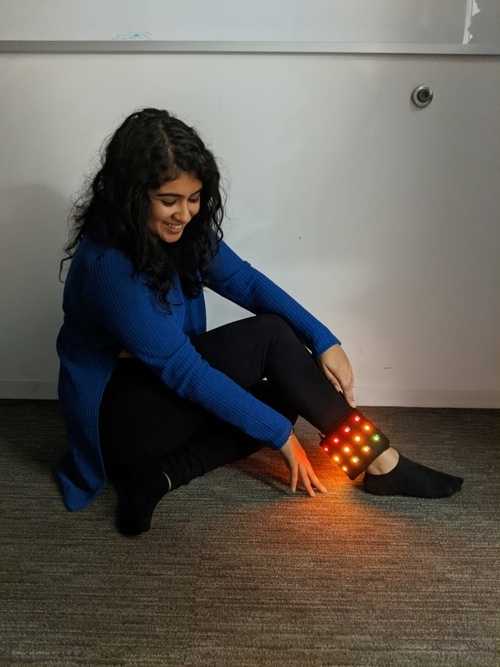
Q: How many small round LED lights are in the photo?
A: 12